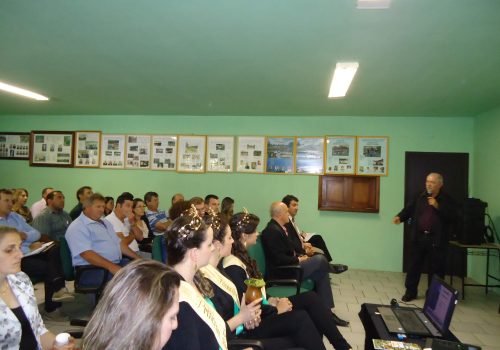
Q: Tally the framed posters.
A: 13